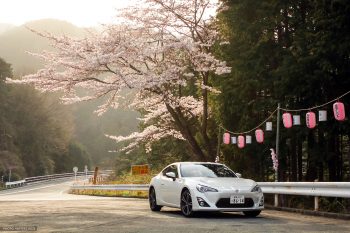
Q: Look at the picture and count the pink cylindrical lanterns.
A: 6